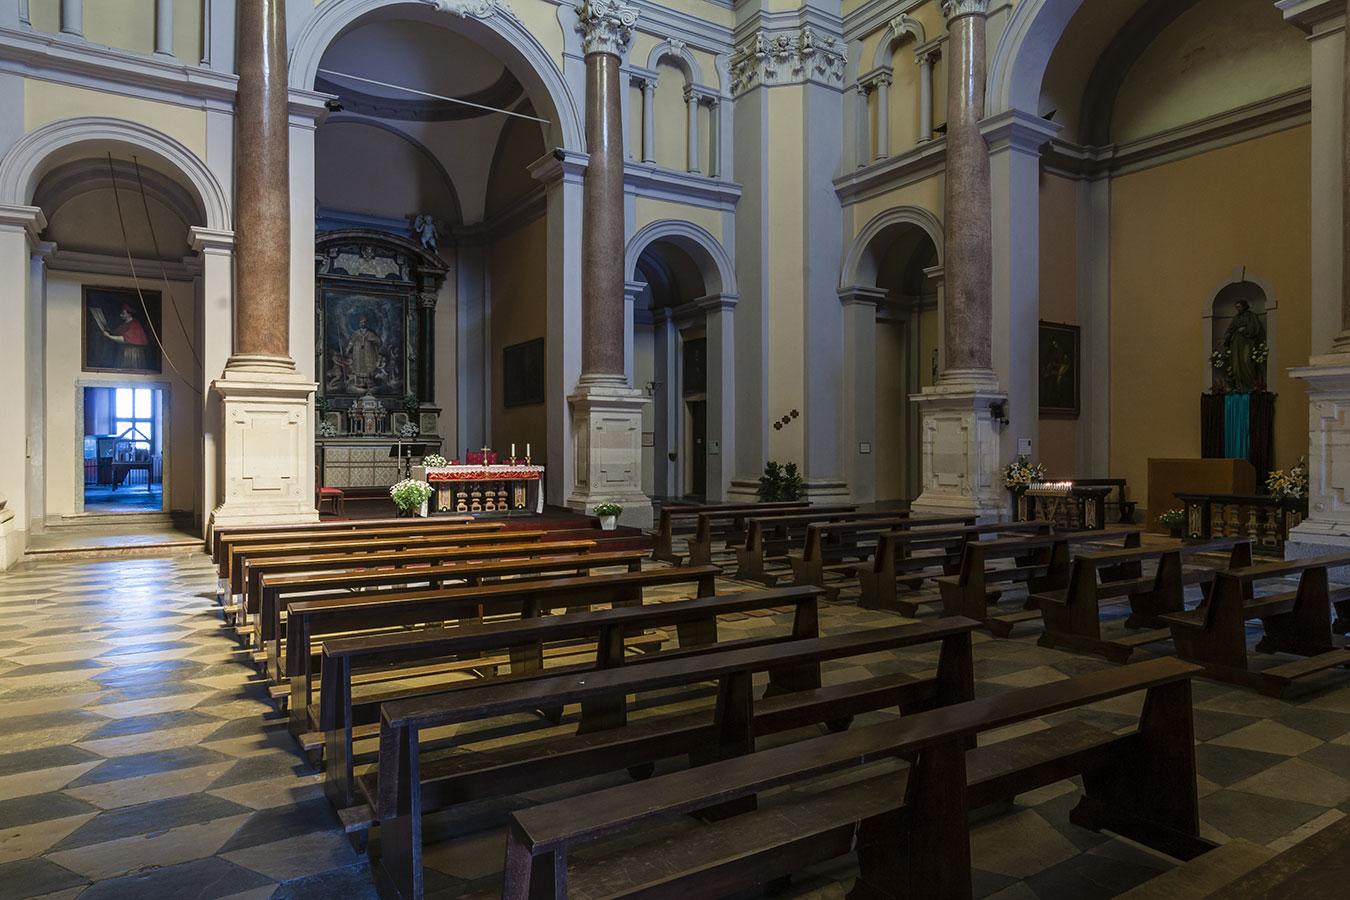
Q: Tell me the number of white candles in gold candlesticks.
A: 2